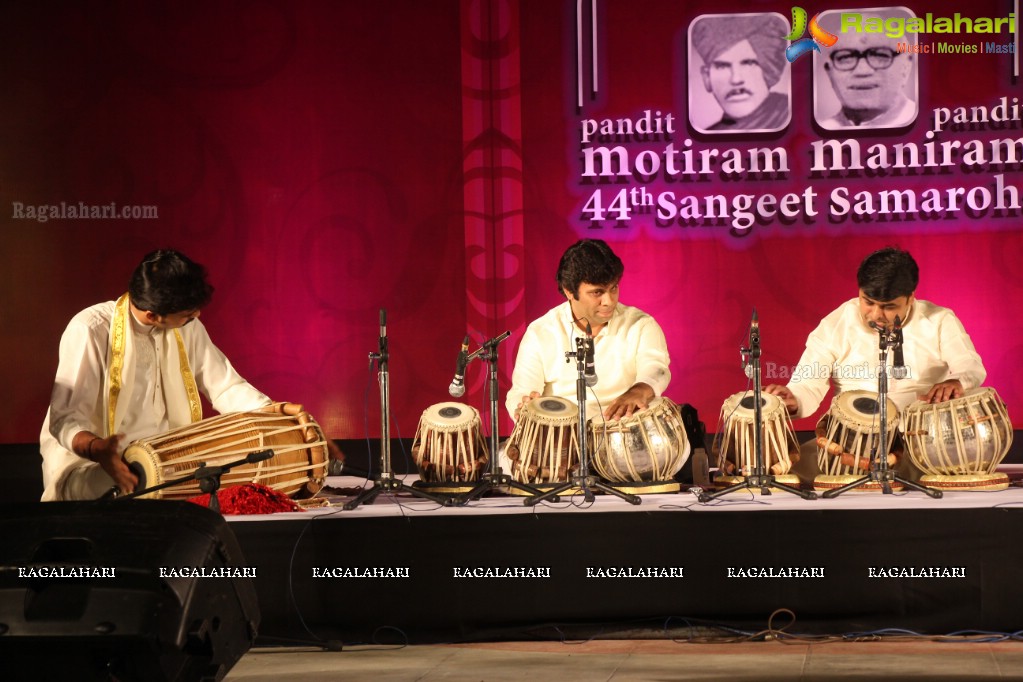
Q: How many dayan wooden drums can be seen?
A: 4